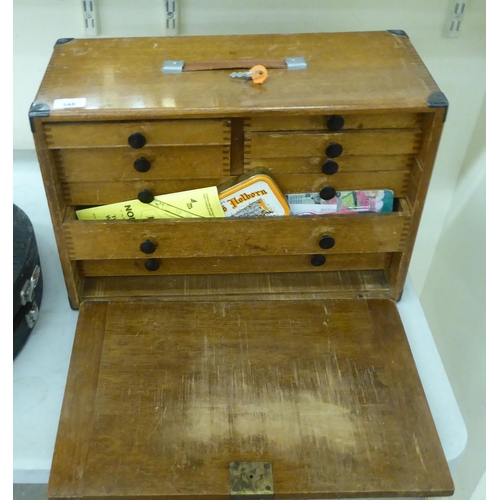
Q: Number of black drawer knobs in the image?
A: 11